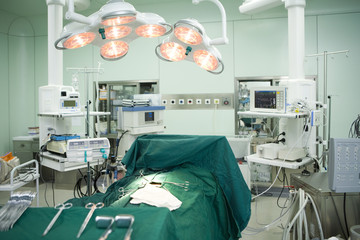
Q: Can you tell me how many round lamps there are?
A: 8